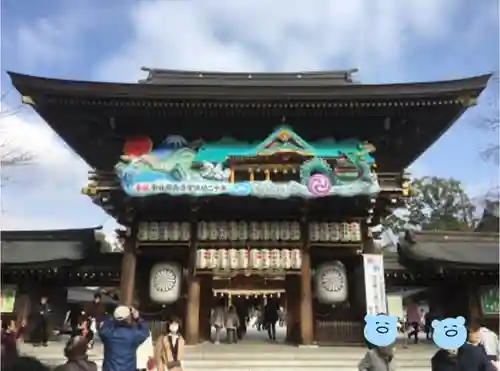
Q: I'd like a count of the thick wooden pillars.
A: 4